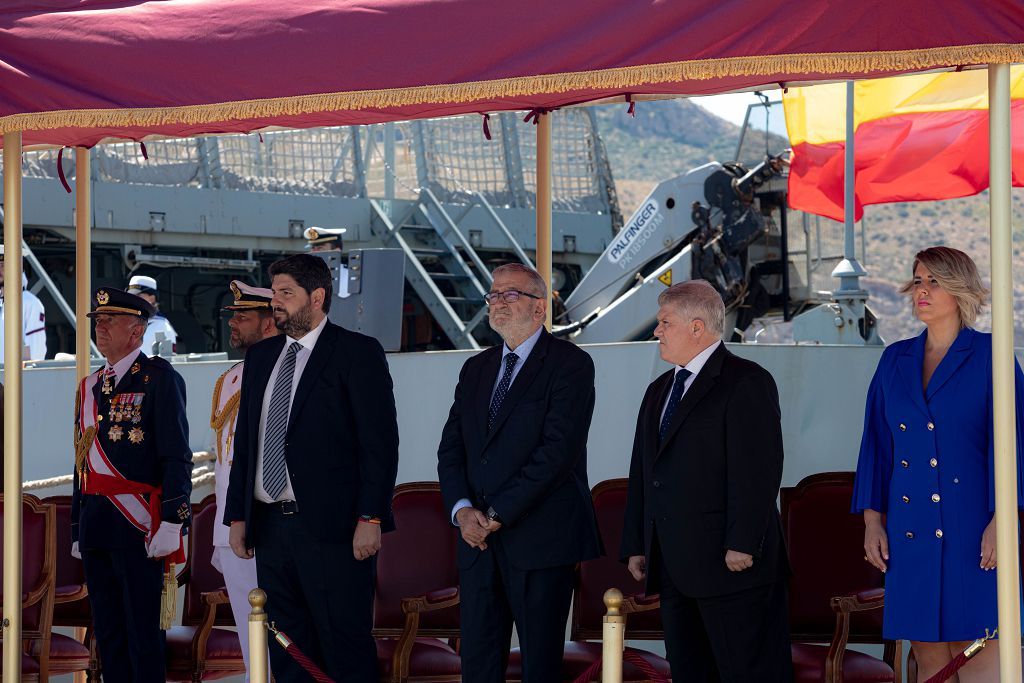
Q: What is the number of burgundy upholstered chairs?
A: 6